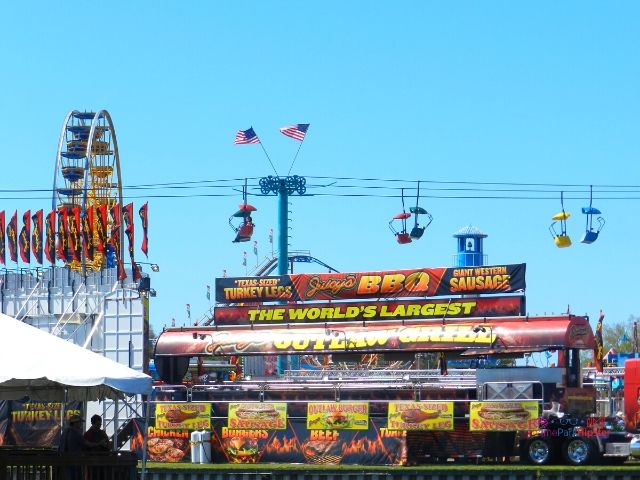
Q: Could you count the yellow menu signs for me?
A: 5